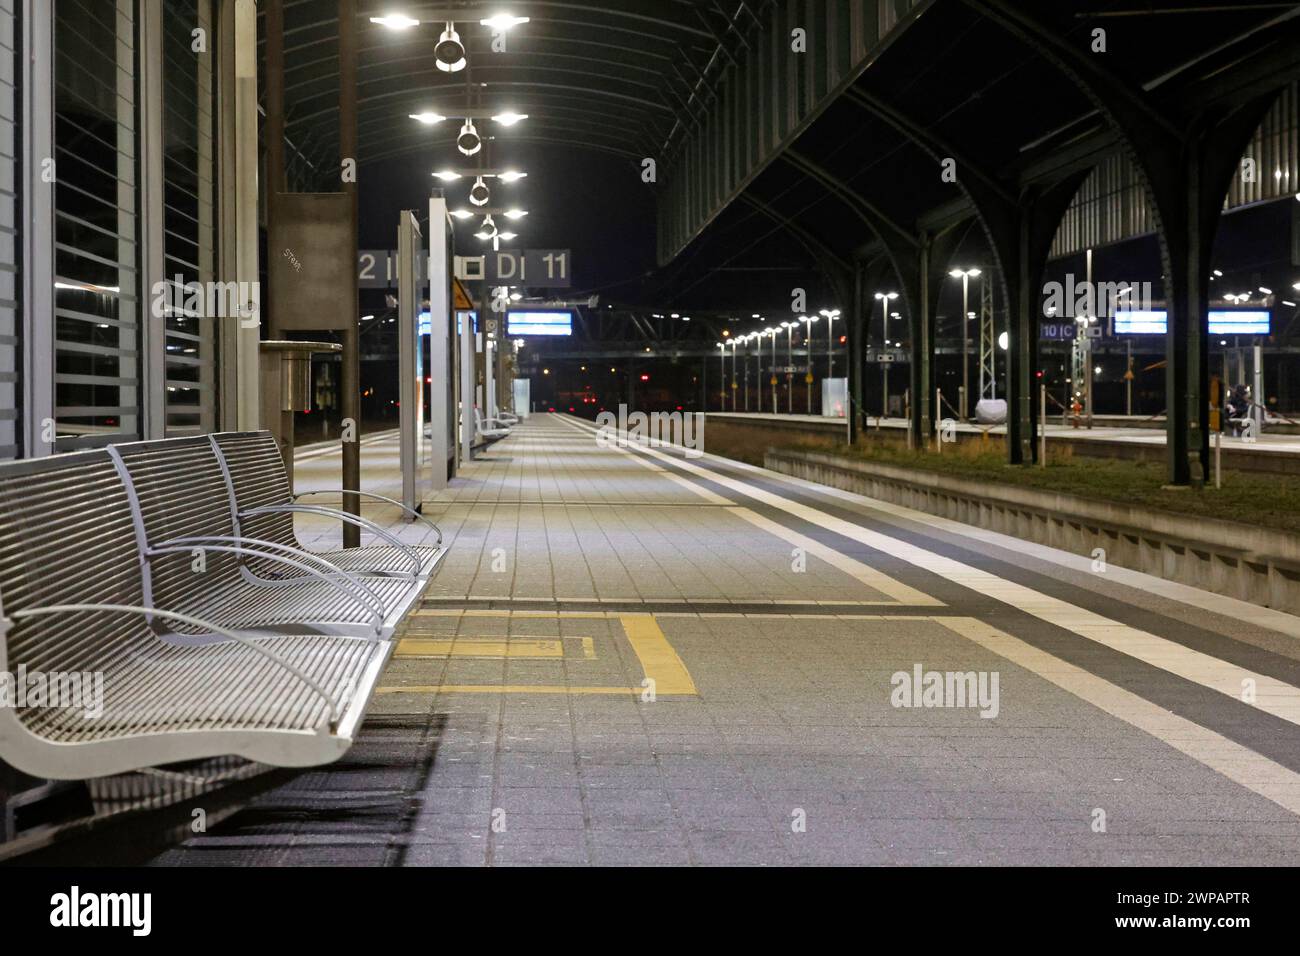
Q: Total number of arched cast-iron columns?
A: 4